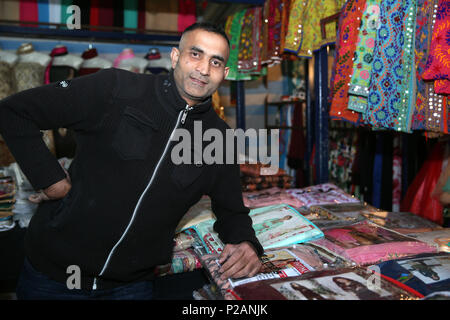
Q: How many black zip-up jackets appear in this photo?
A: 1